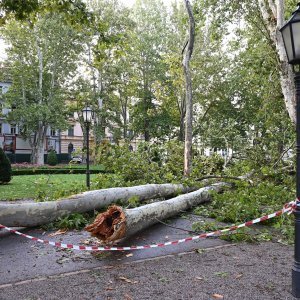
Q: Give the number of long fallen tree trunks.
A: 2